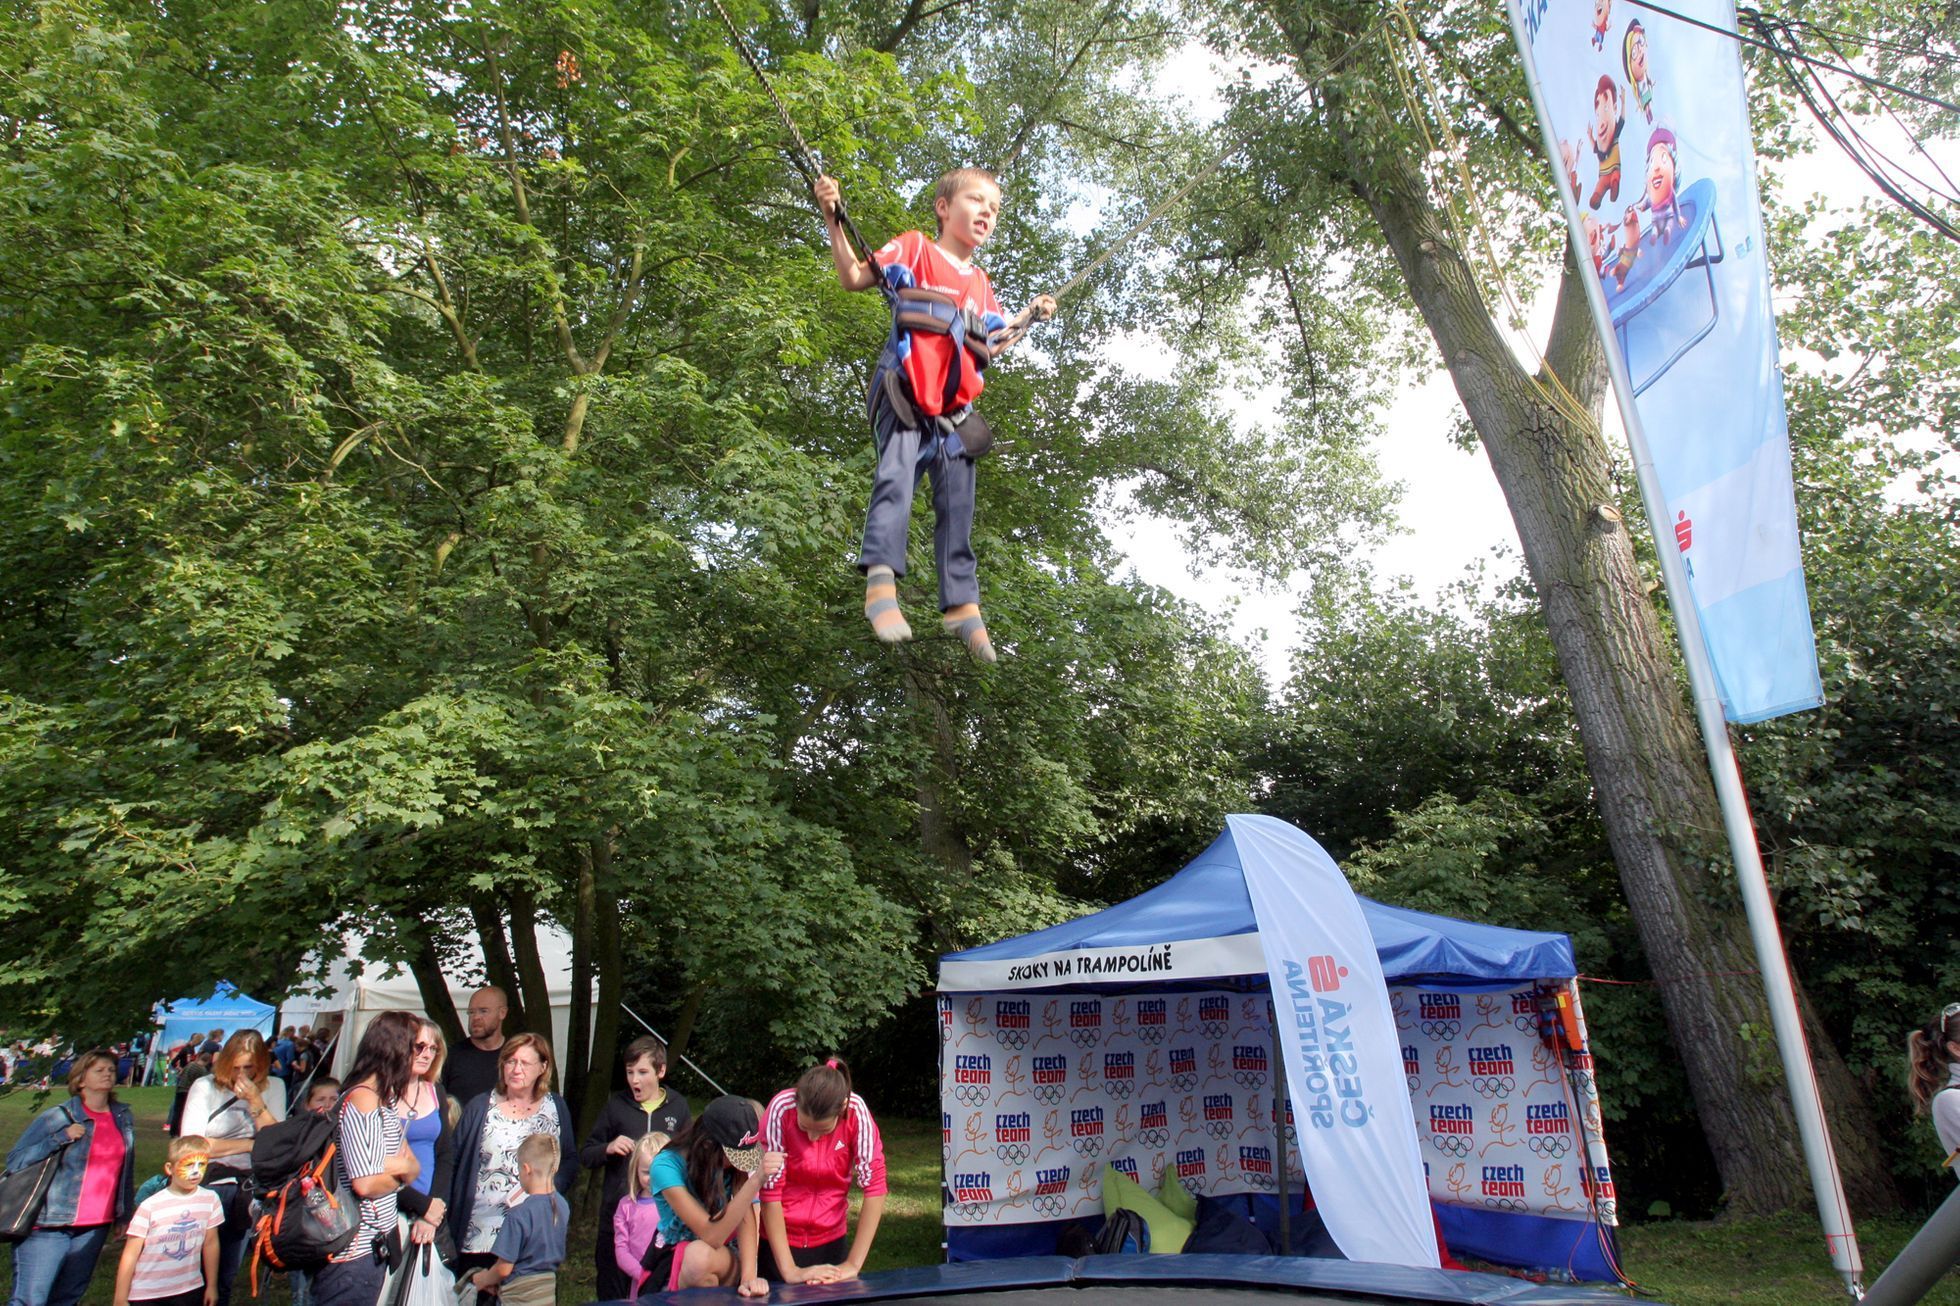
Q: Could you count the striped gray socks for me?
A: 2